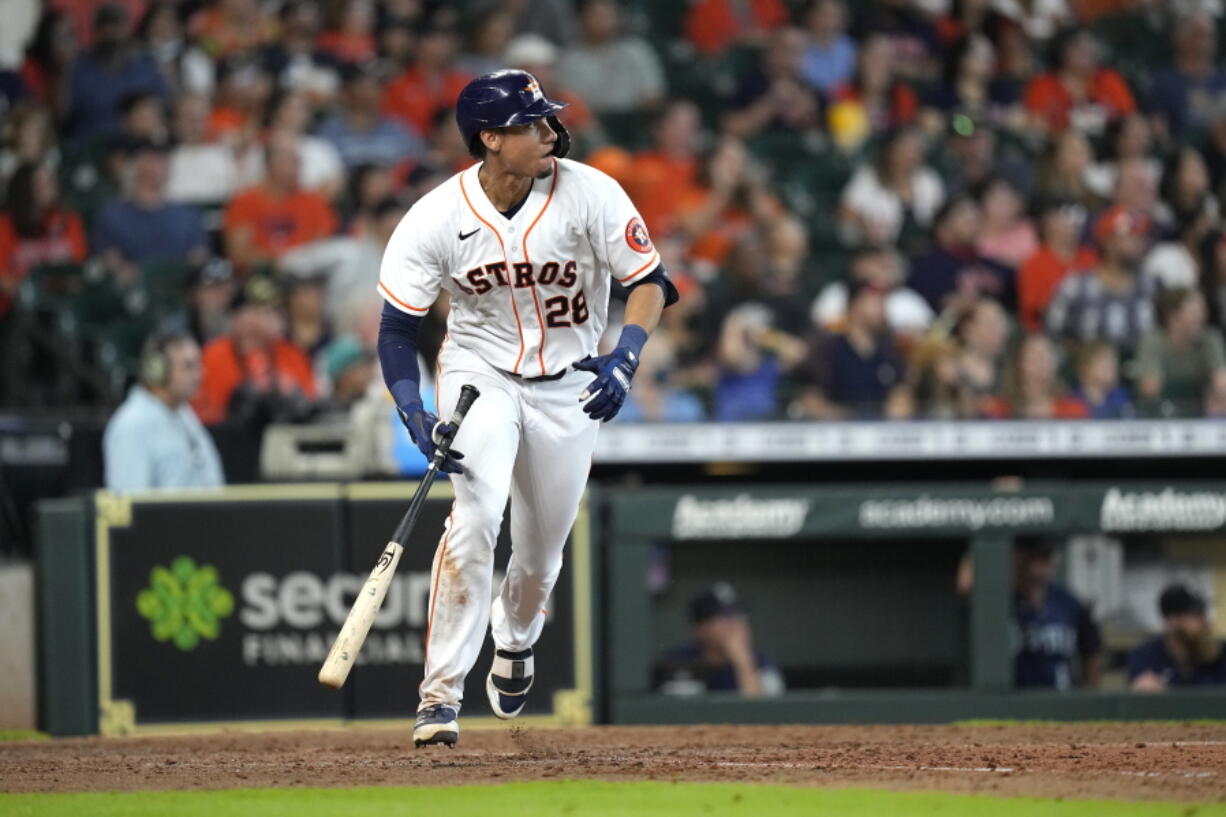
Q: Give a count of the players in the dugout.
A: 3